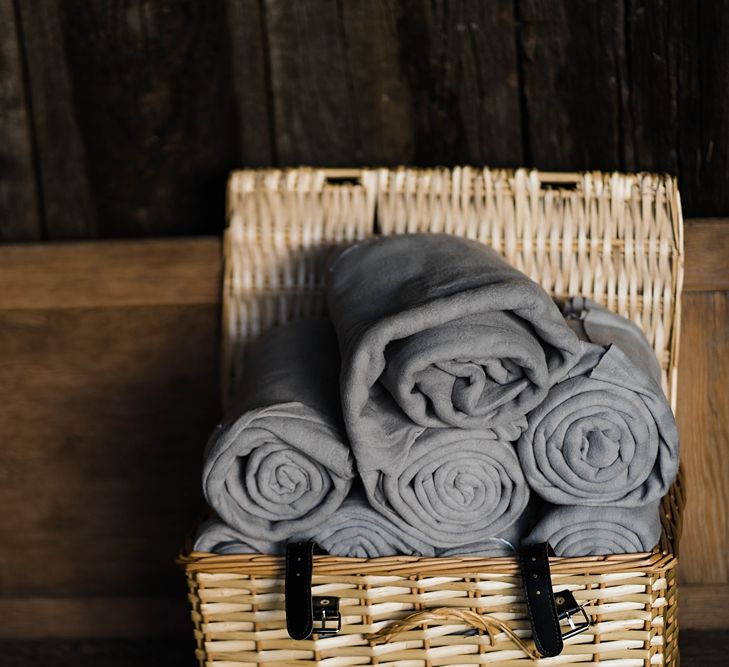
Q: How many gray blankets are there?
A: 8